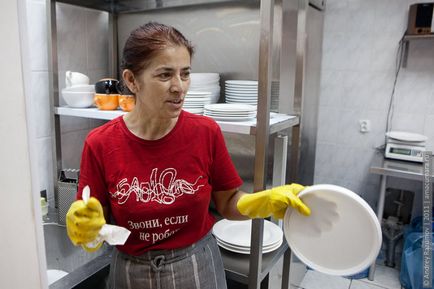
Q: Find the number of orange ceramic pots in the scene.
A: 2